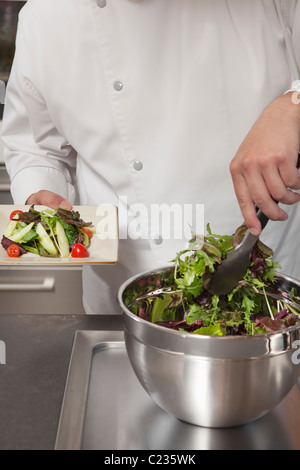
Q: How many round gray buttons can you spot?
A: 4